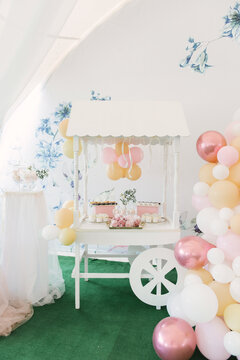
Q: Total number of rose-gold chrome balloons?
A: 3